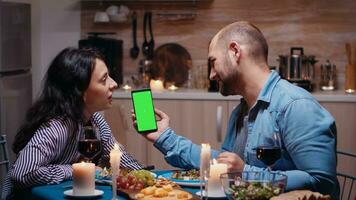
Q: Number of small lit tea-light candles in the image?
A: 3